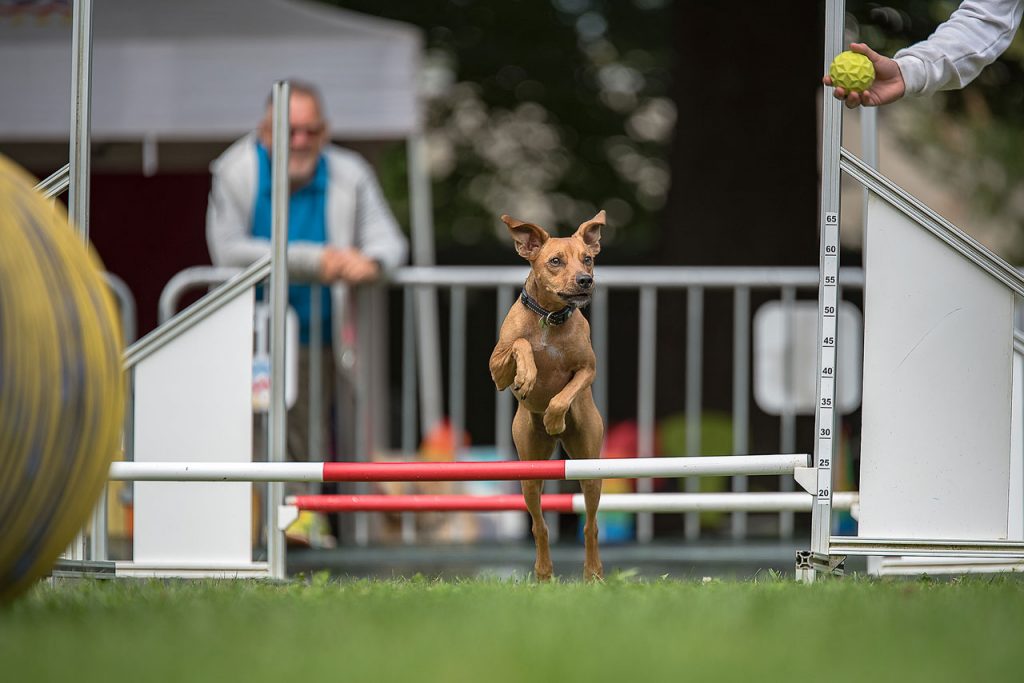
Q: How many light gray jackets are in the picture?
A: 1